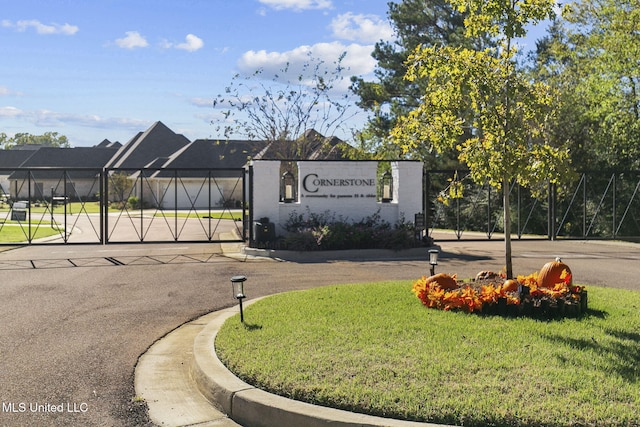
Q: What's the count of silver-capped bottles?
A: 0